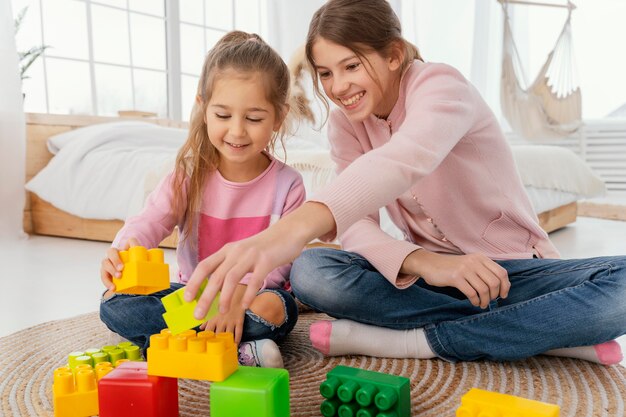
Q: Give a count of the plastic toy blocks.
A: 9